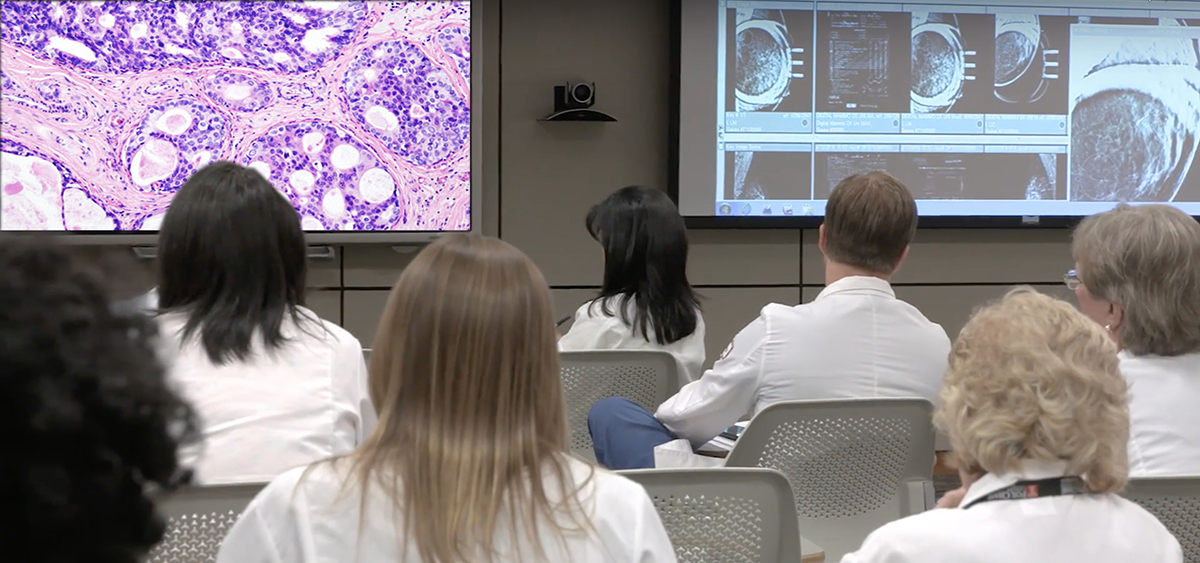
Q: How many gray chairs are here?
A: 5